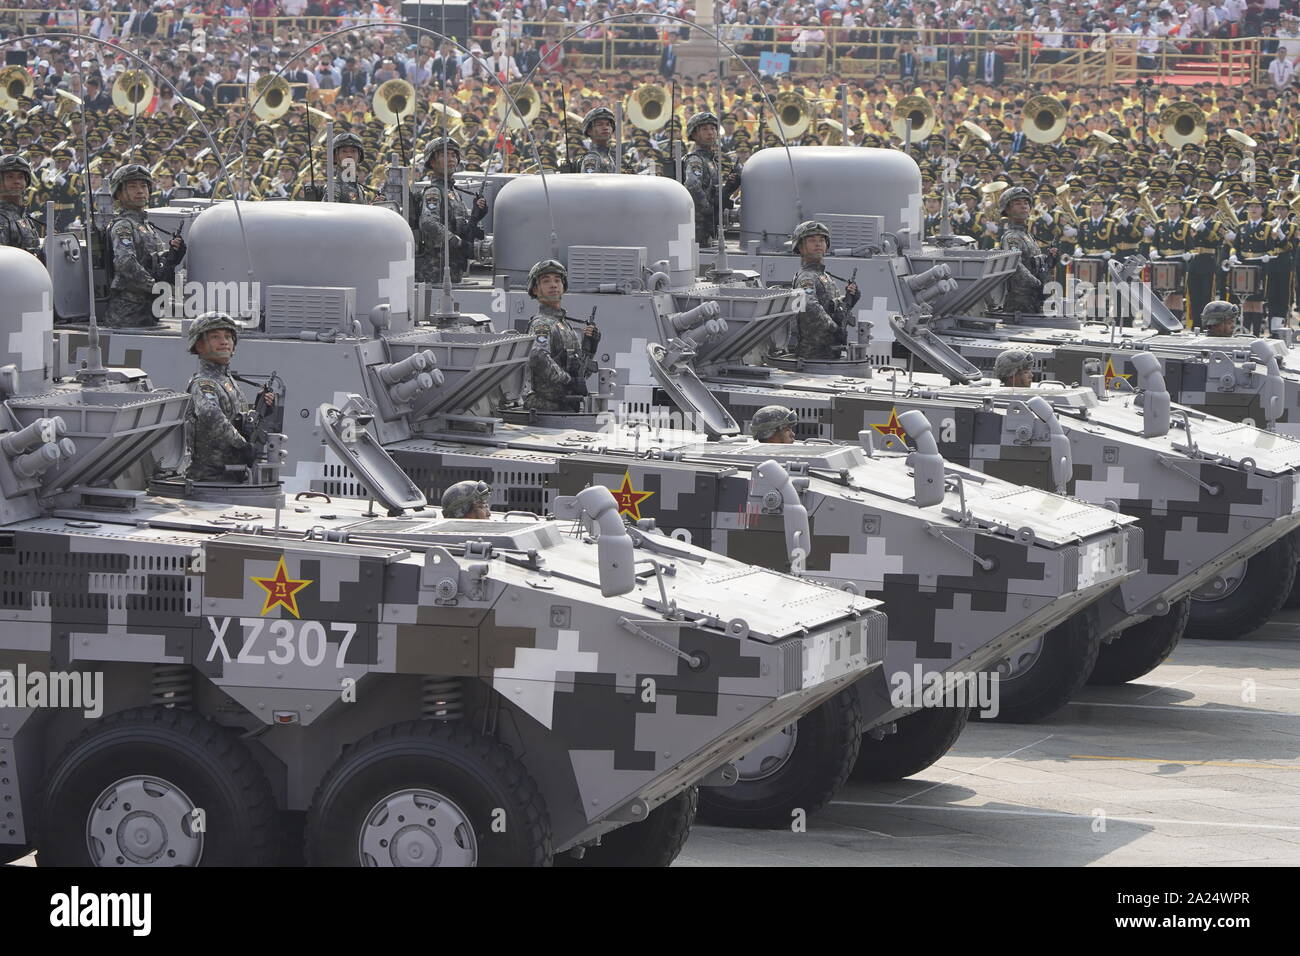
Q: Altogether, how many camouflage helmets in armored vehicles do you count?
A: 14